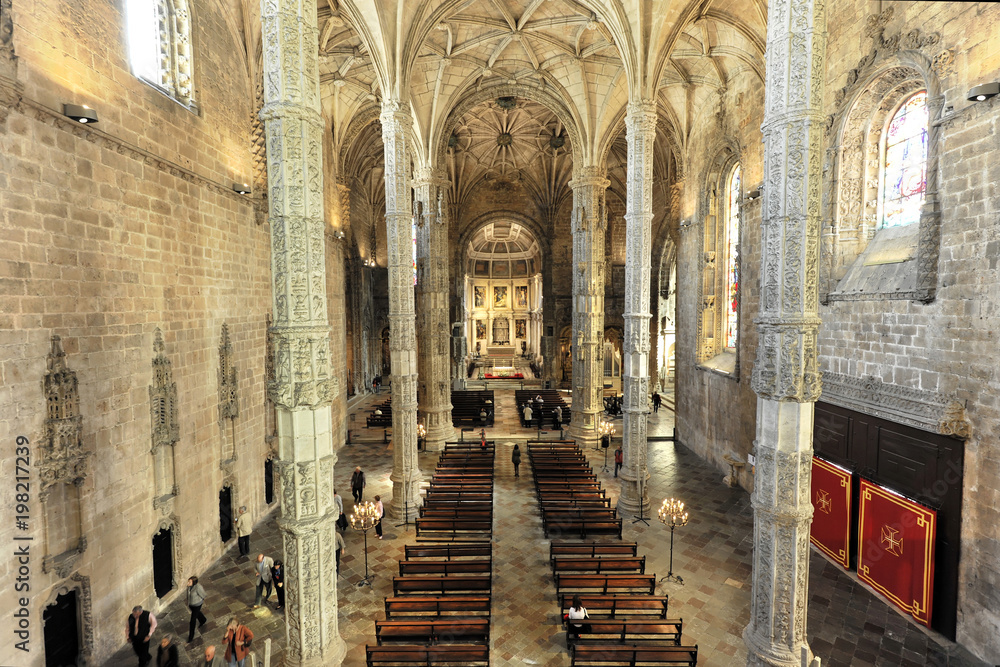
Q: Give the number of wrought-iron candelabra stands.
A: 4